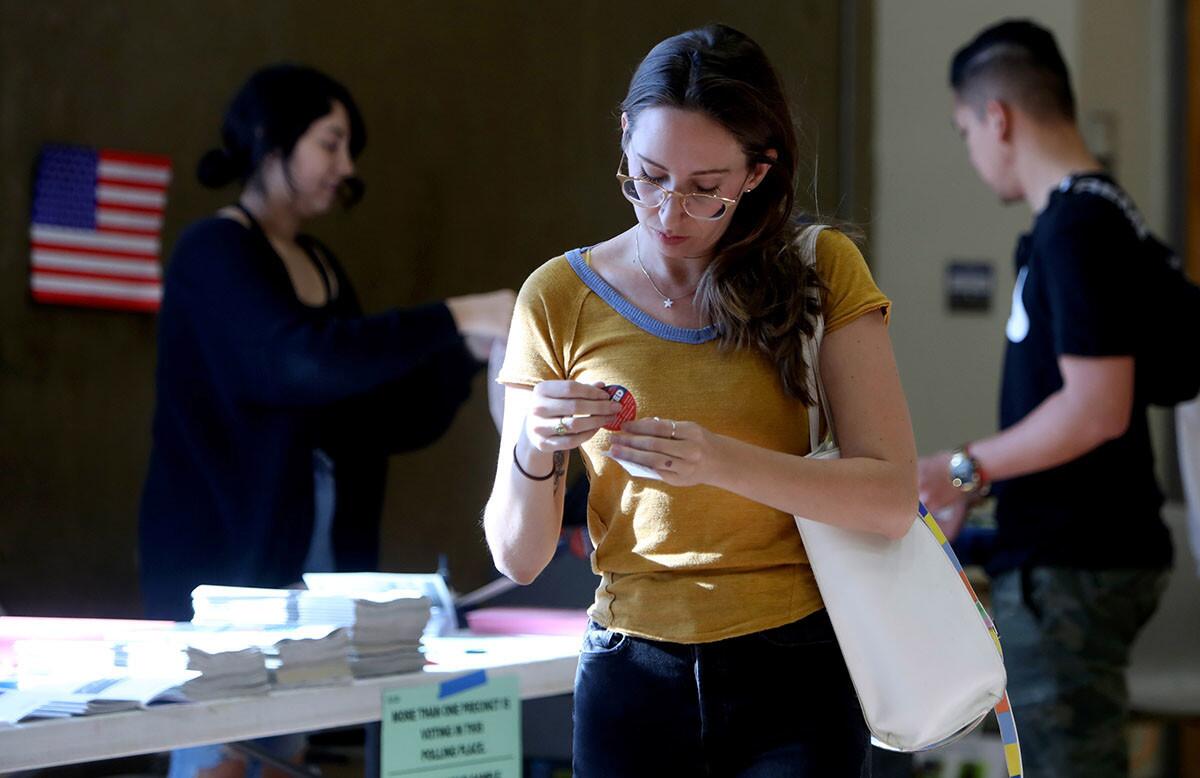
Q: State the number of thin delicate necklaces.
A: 1